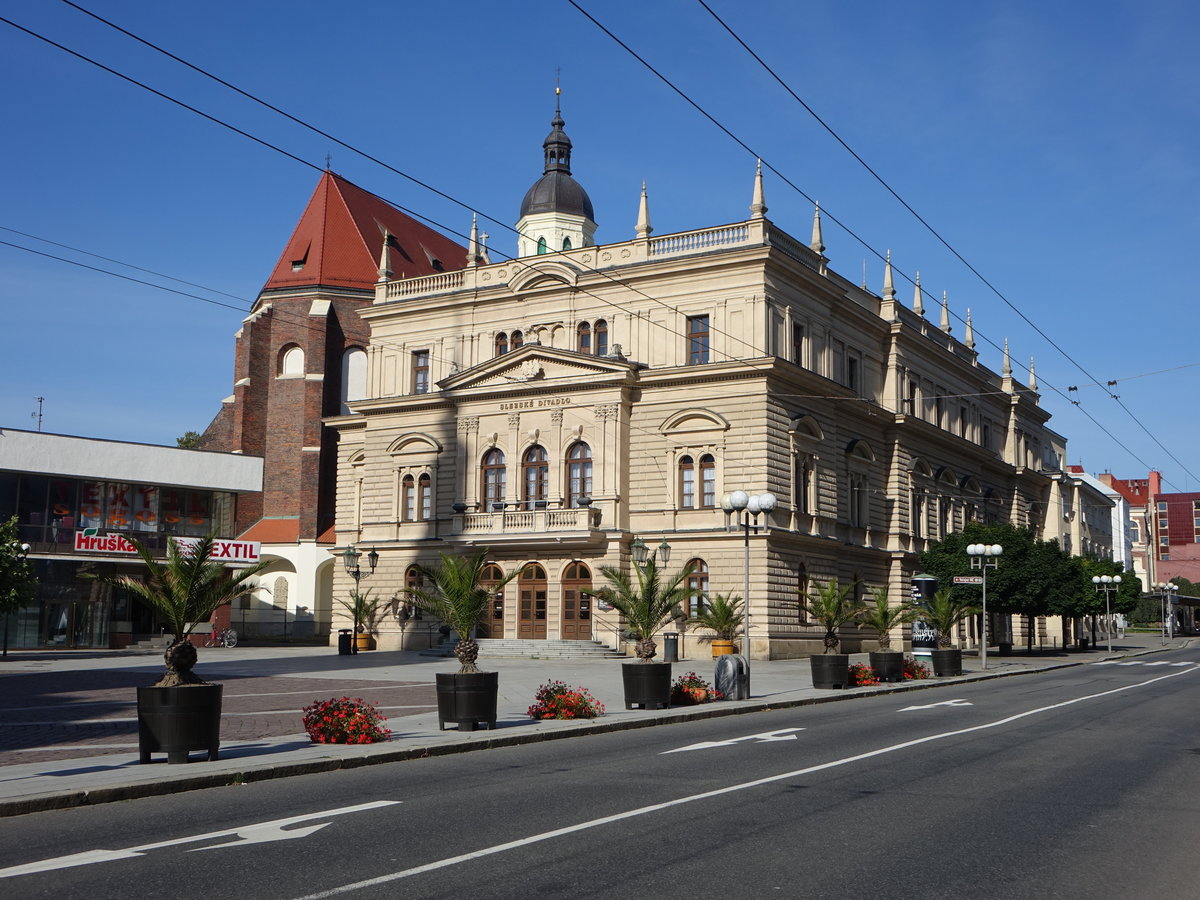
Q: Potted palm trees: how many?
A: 8